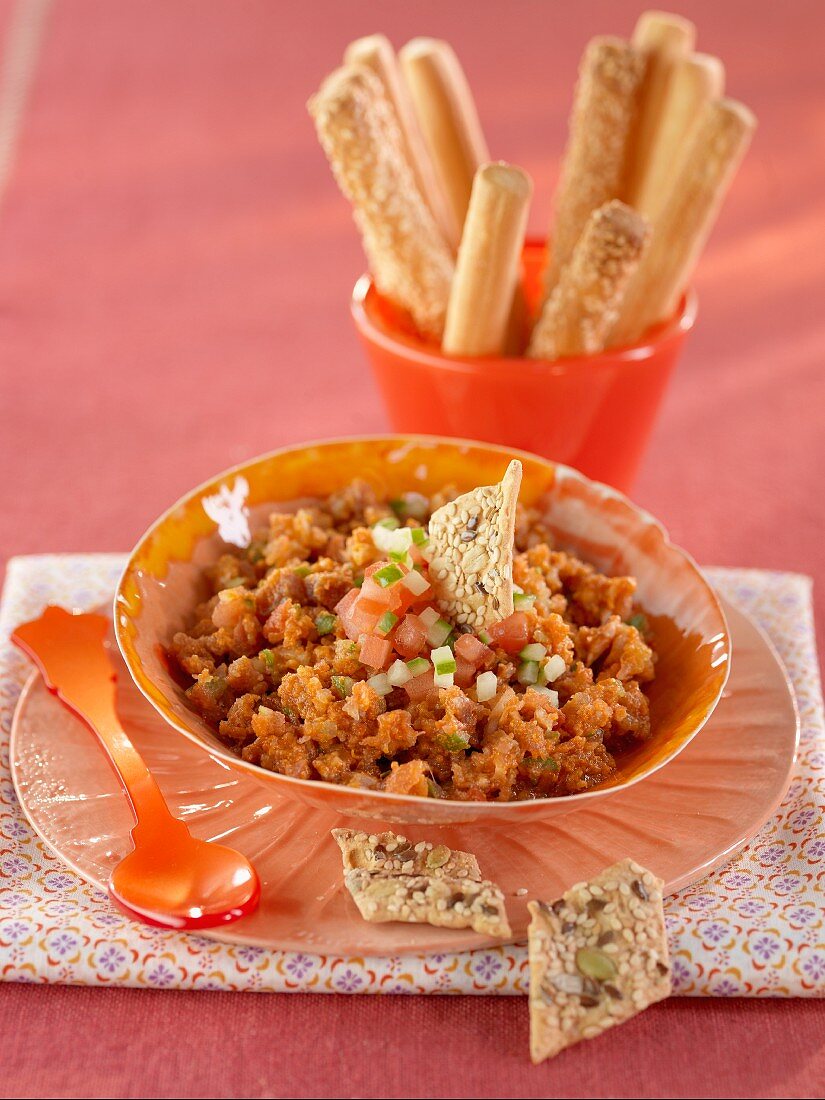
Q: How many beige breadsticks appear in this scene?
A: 9